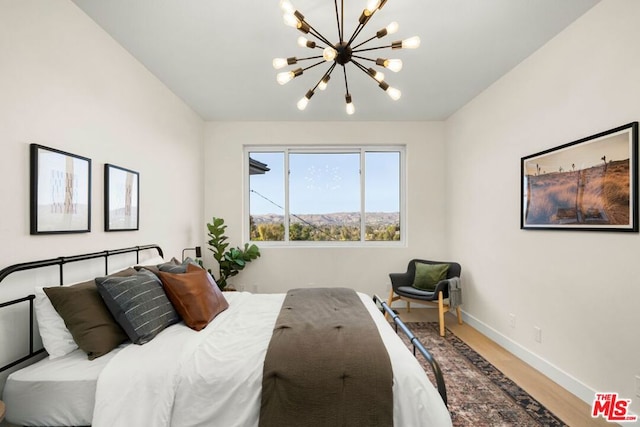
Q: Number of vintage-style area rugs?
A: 1